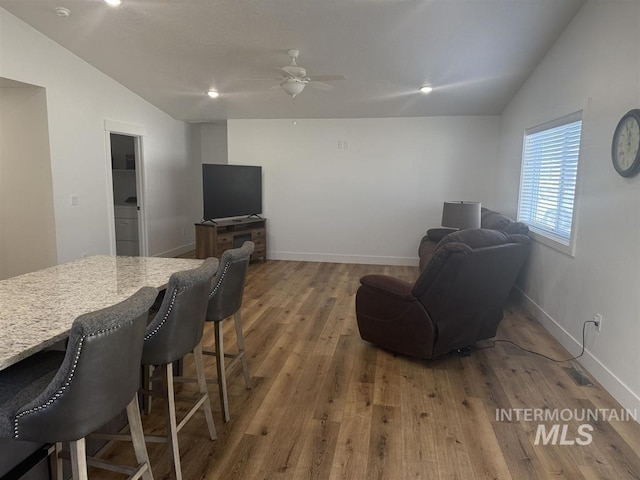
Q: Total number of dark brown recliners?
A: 2